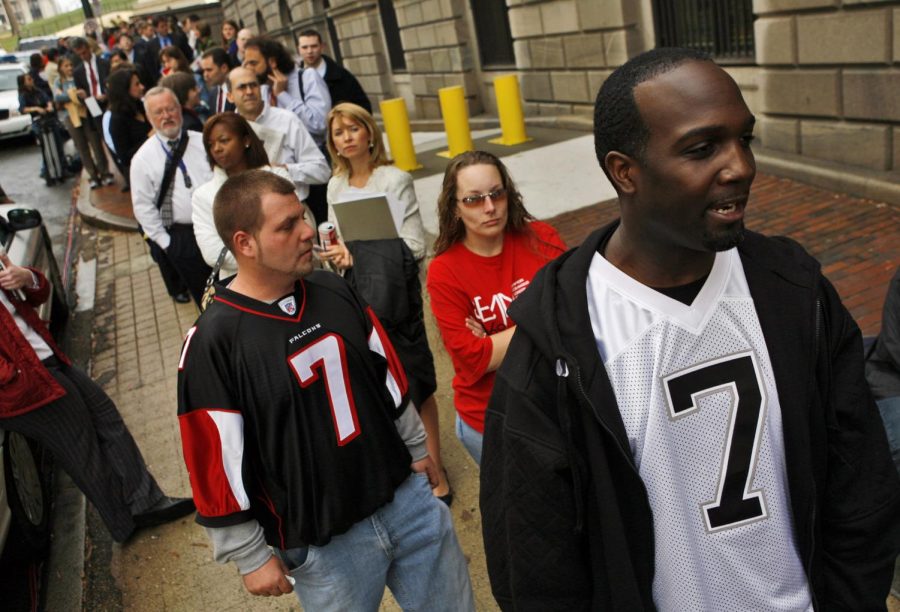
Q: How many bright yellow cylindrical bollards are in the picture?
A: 3